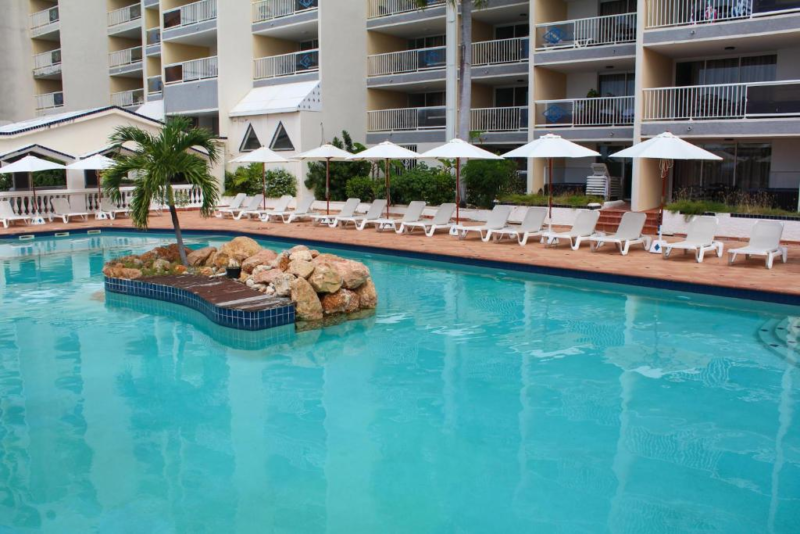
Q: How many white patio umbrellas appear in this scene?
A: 8